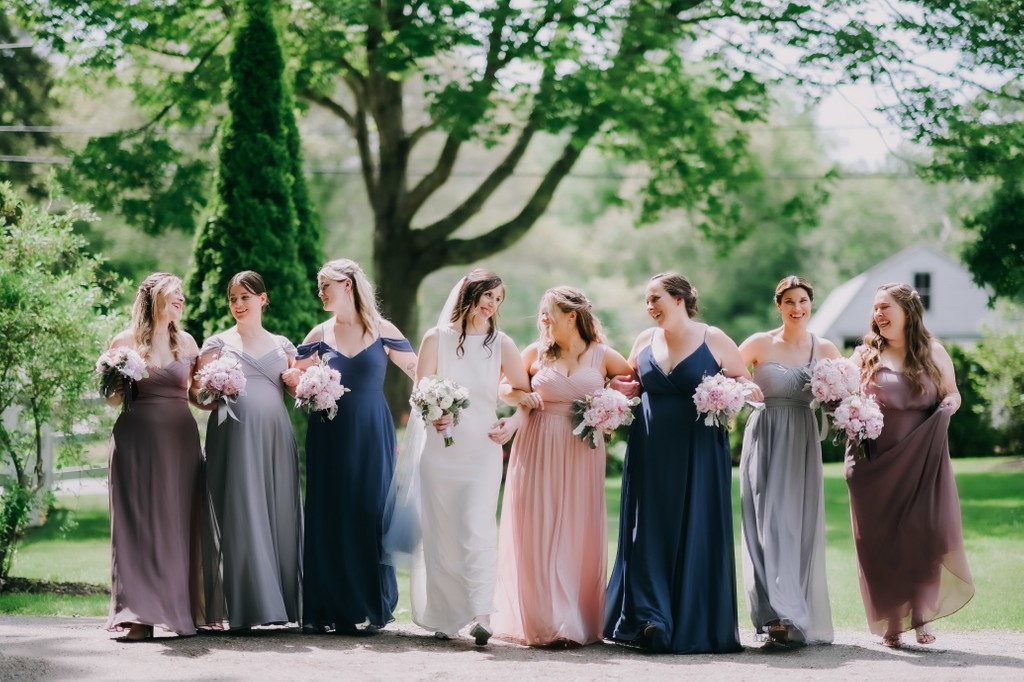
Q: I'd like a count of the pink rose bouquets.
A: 7